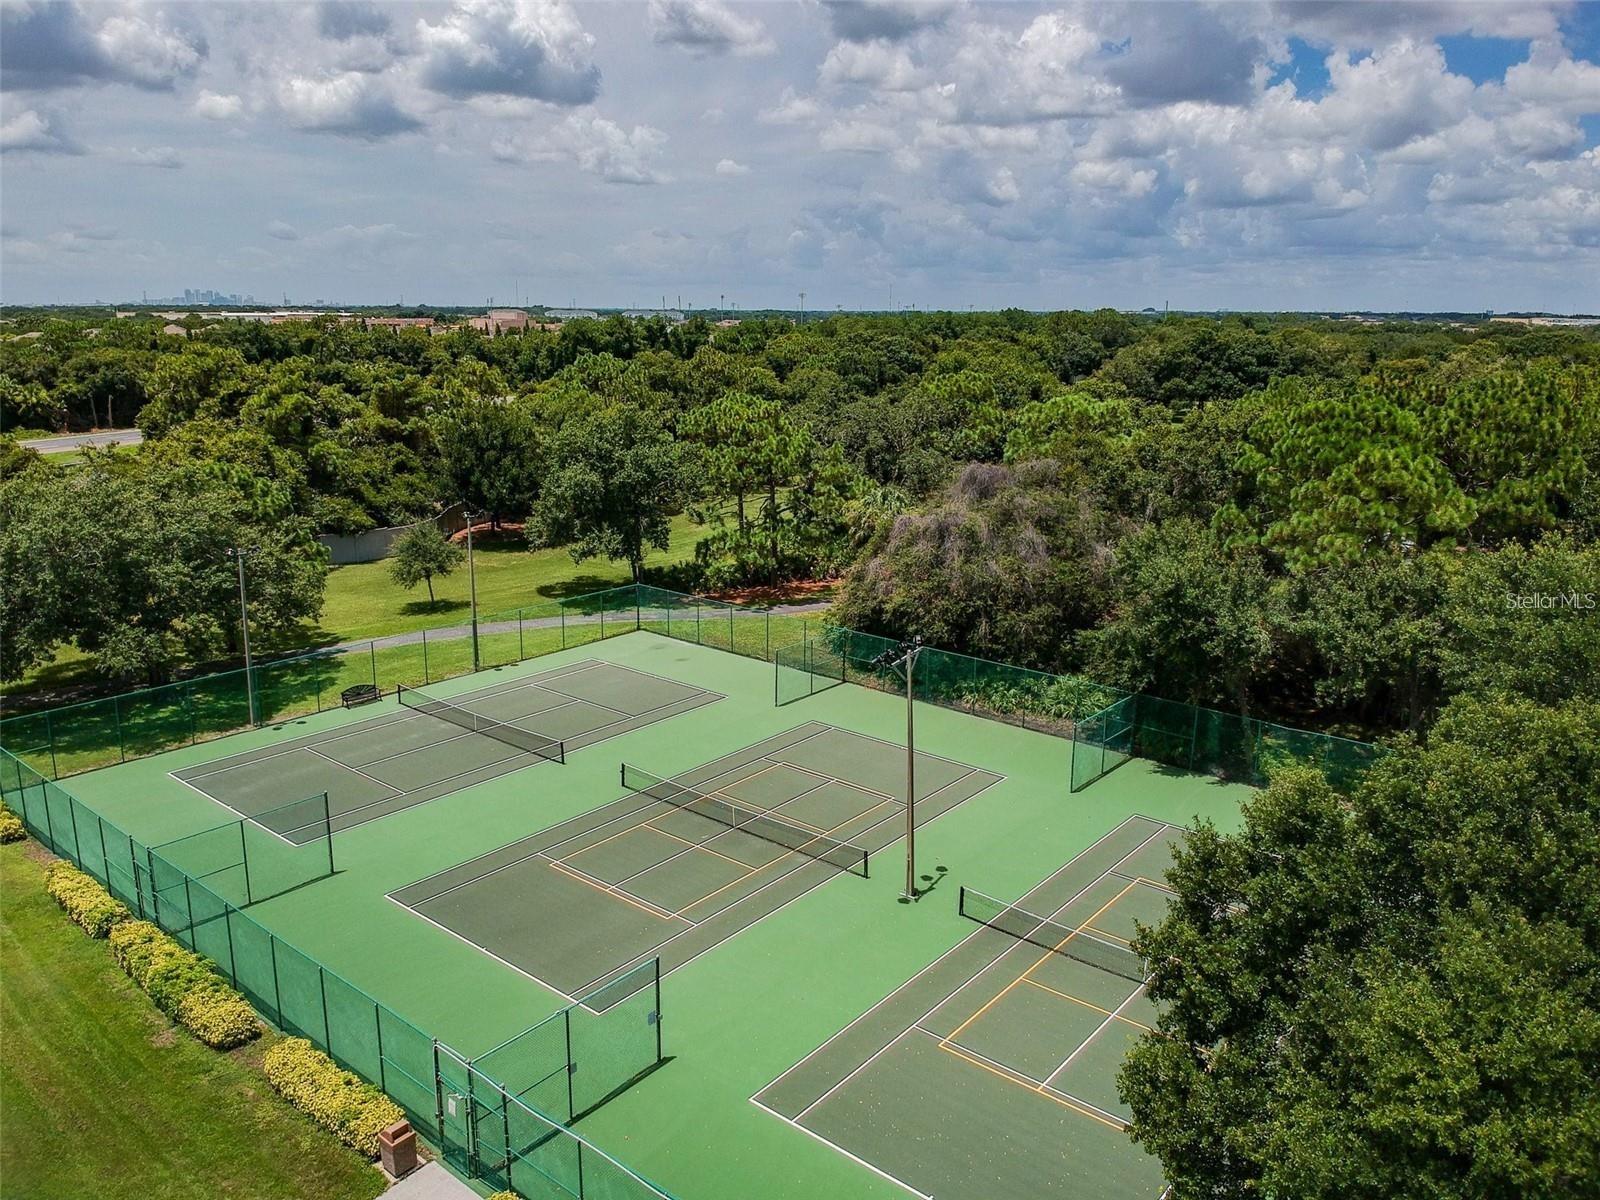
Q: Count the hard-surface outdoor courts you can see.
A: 3